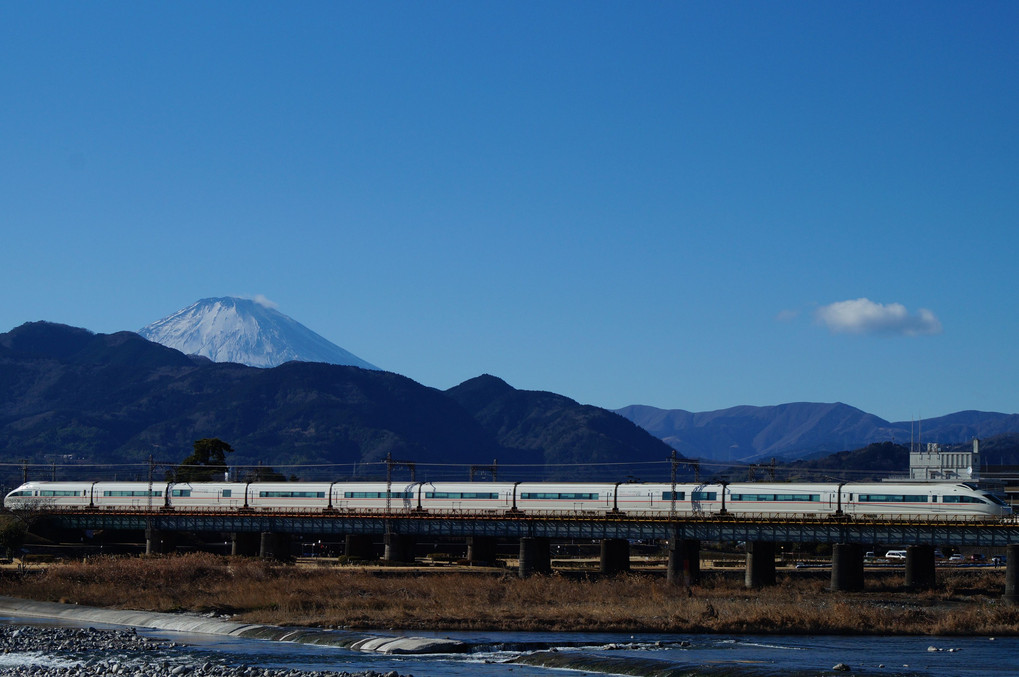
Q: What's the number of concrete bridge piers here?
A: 13